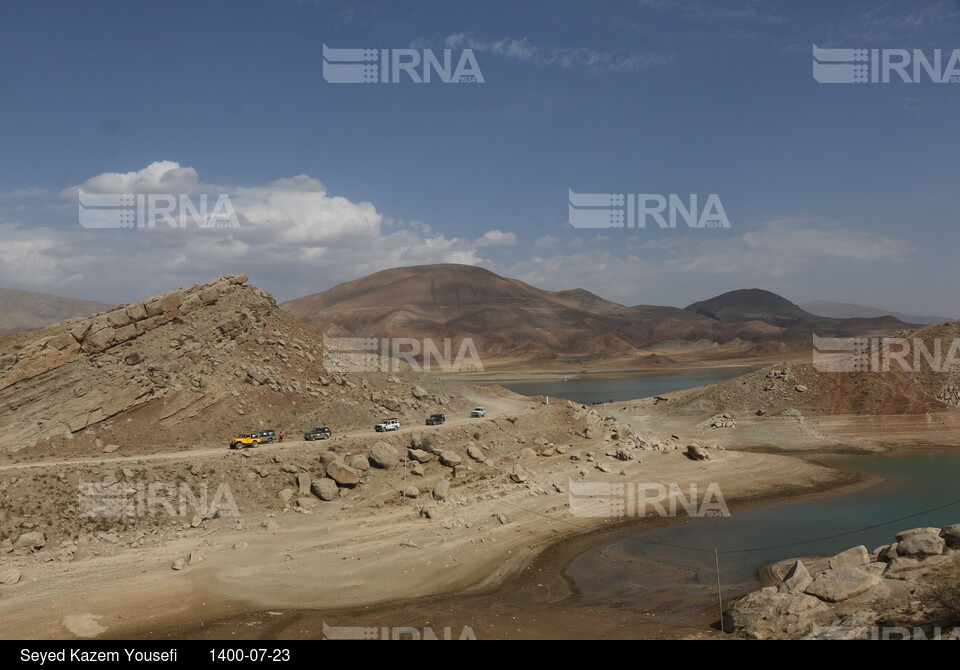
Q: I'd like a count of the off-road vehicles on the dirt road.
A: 6